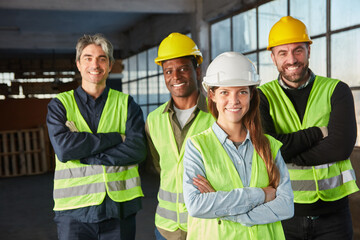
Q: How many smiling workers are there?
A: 4